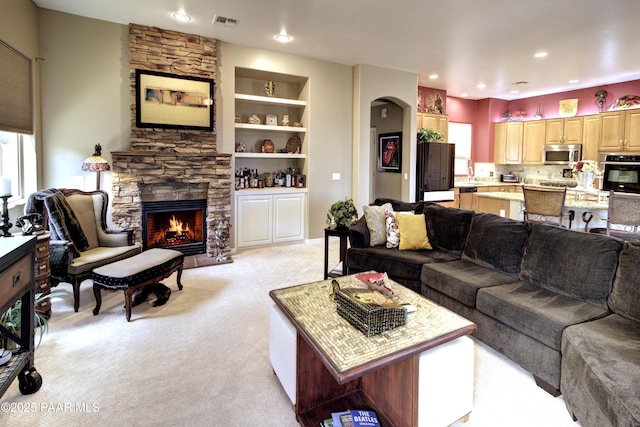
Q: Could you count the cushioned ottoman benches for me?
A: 1